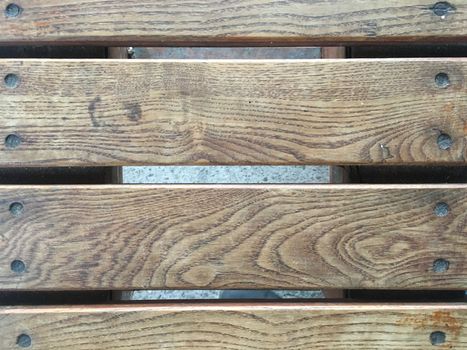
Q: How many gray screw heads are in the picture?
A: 12